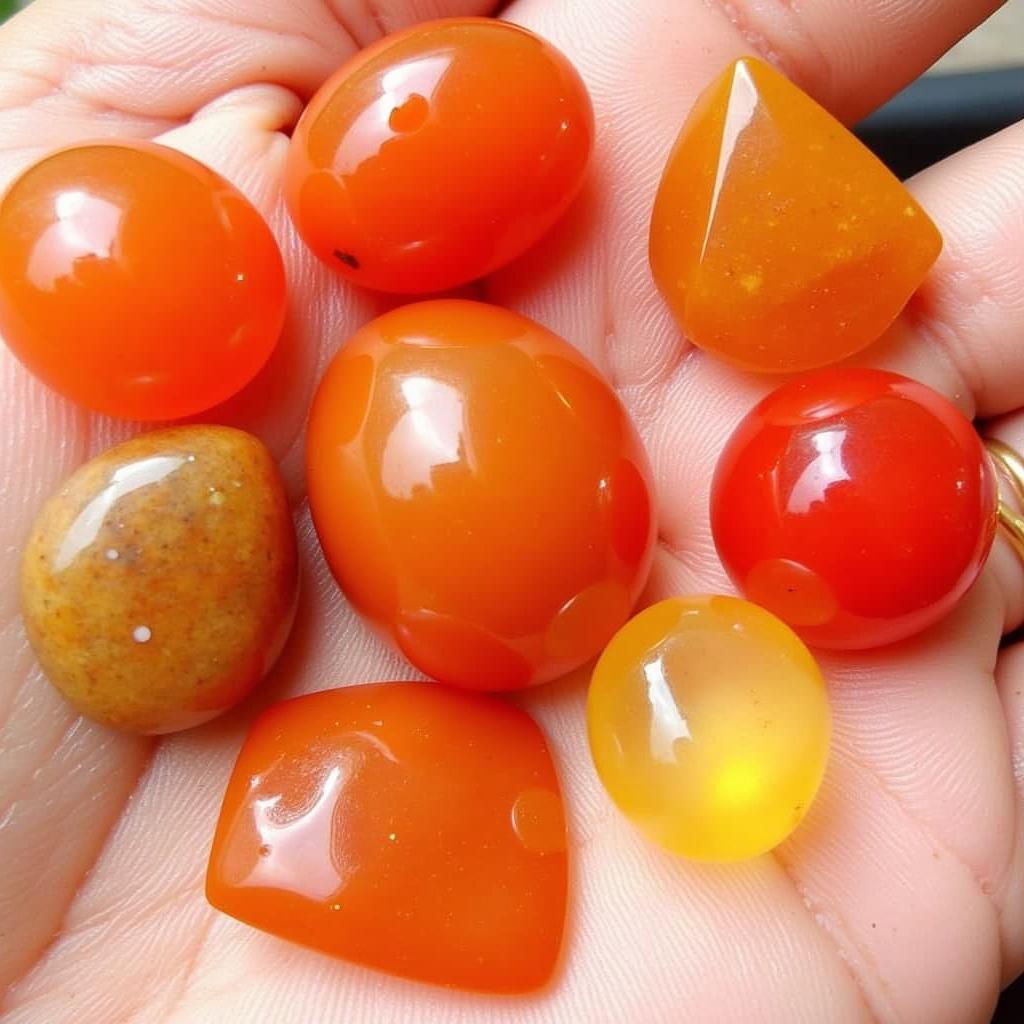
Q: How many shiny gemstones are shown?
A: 8